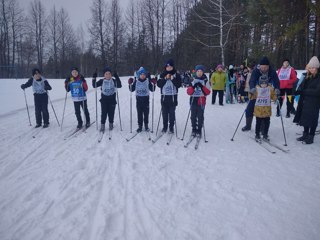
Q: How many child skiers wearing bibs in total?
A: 7